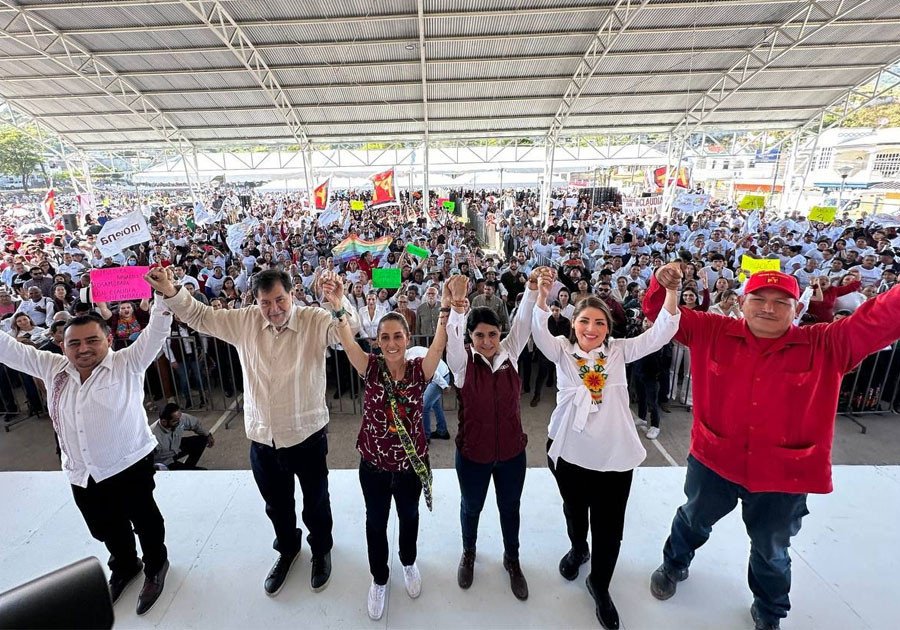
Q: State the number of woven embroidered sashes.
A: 1